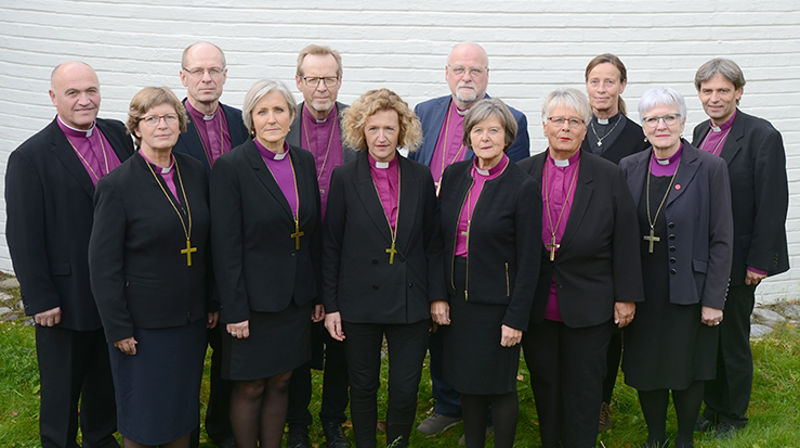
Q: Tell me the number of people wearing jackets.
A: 12